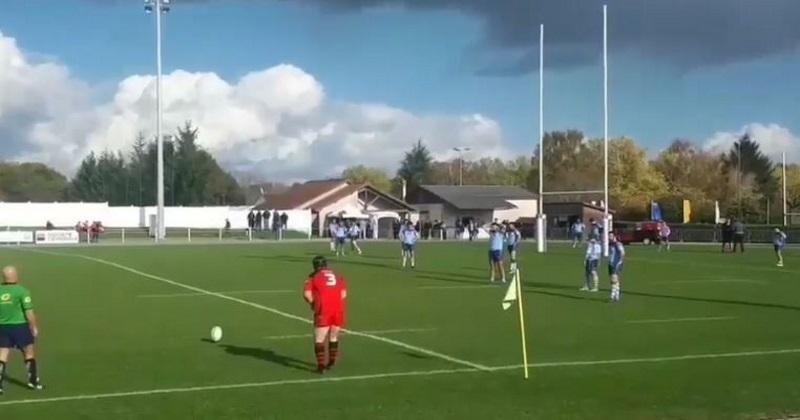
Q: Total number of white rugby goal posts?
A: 2